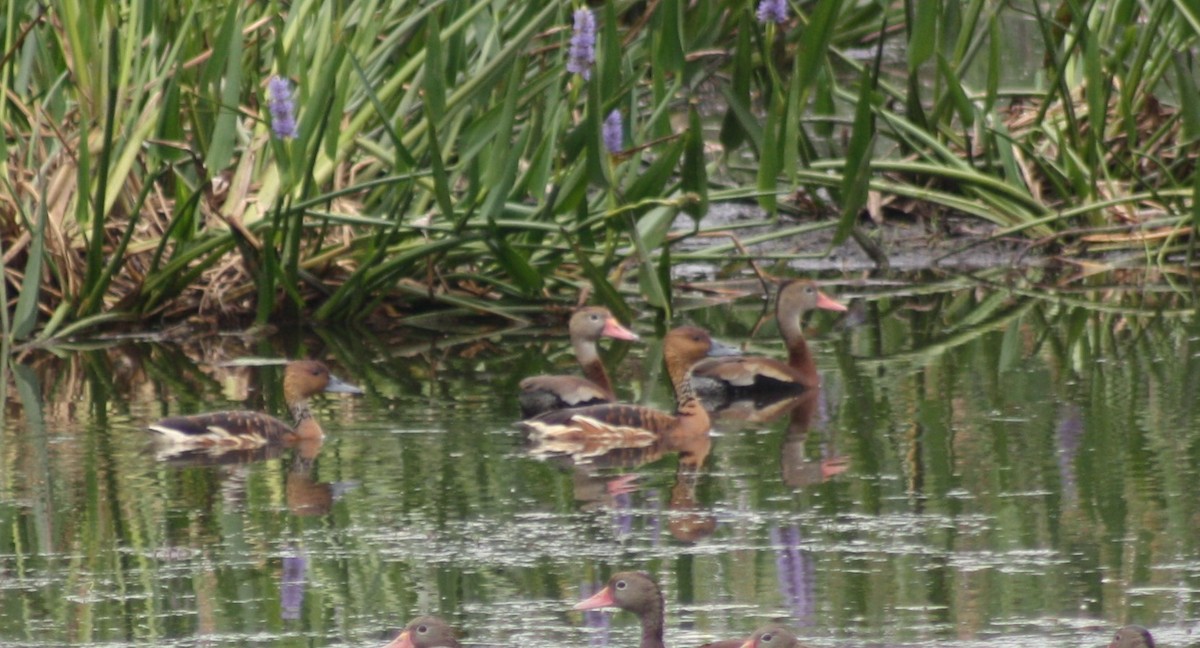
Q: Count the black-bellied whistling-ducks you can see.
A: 6